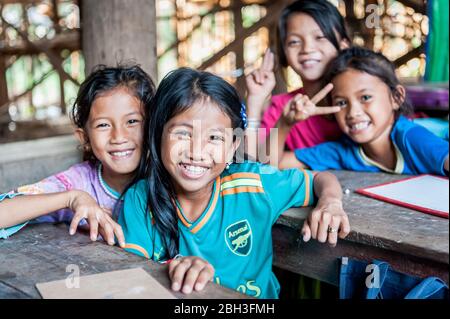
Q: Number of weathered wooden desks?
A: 2